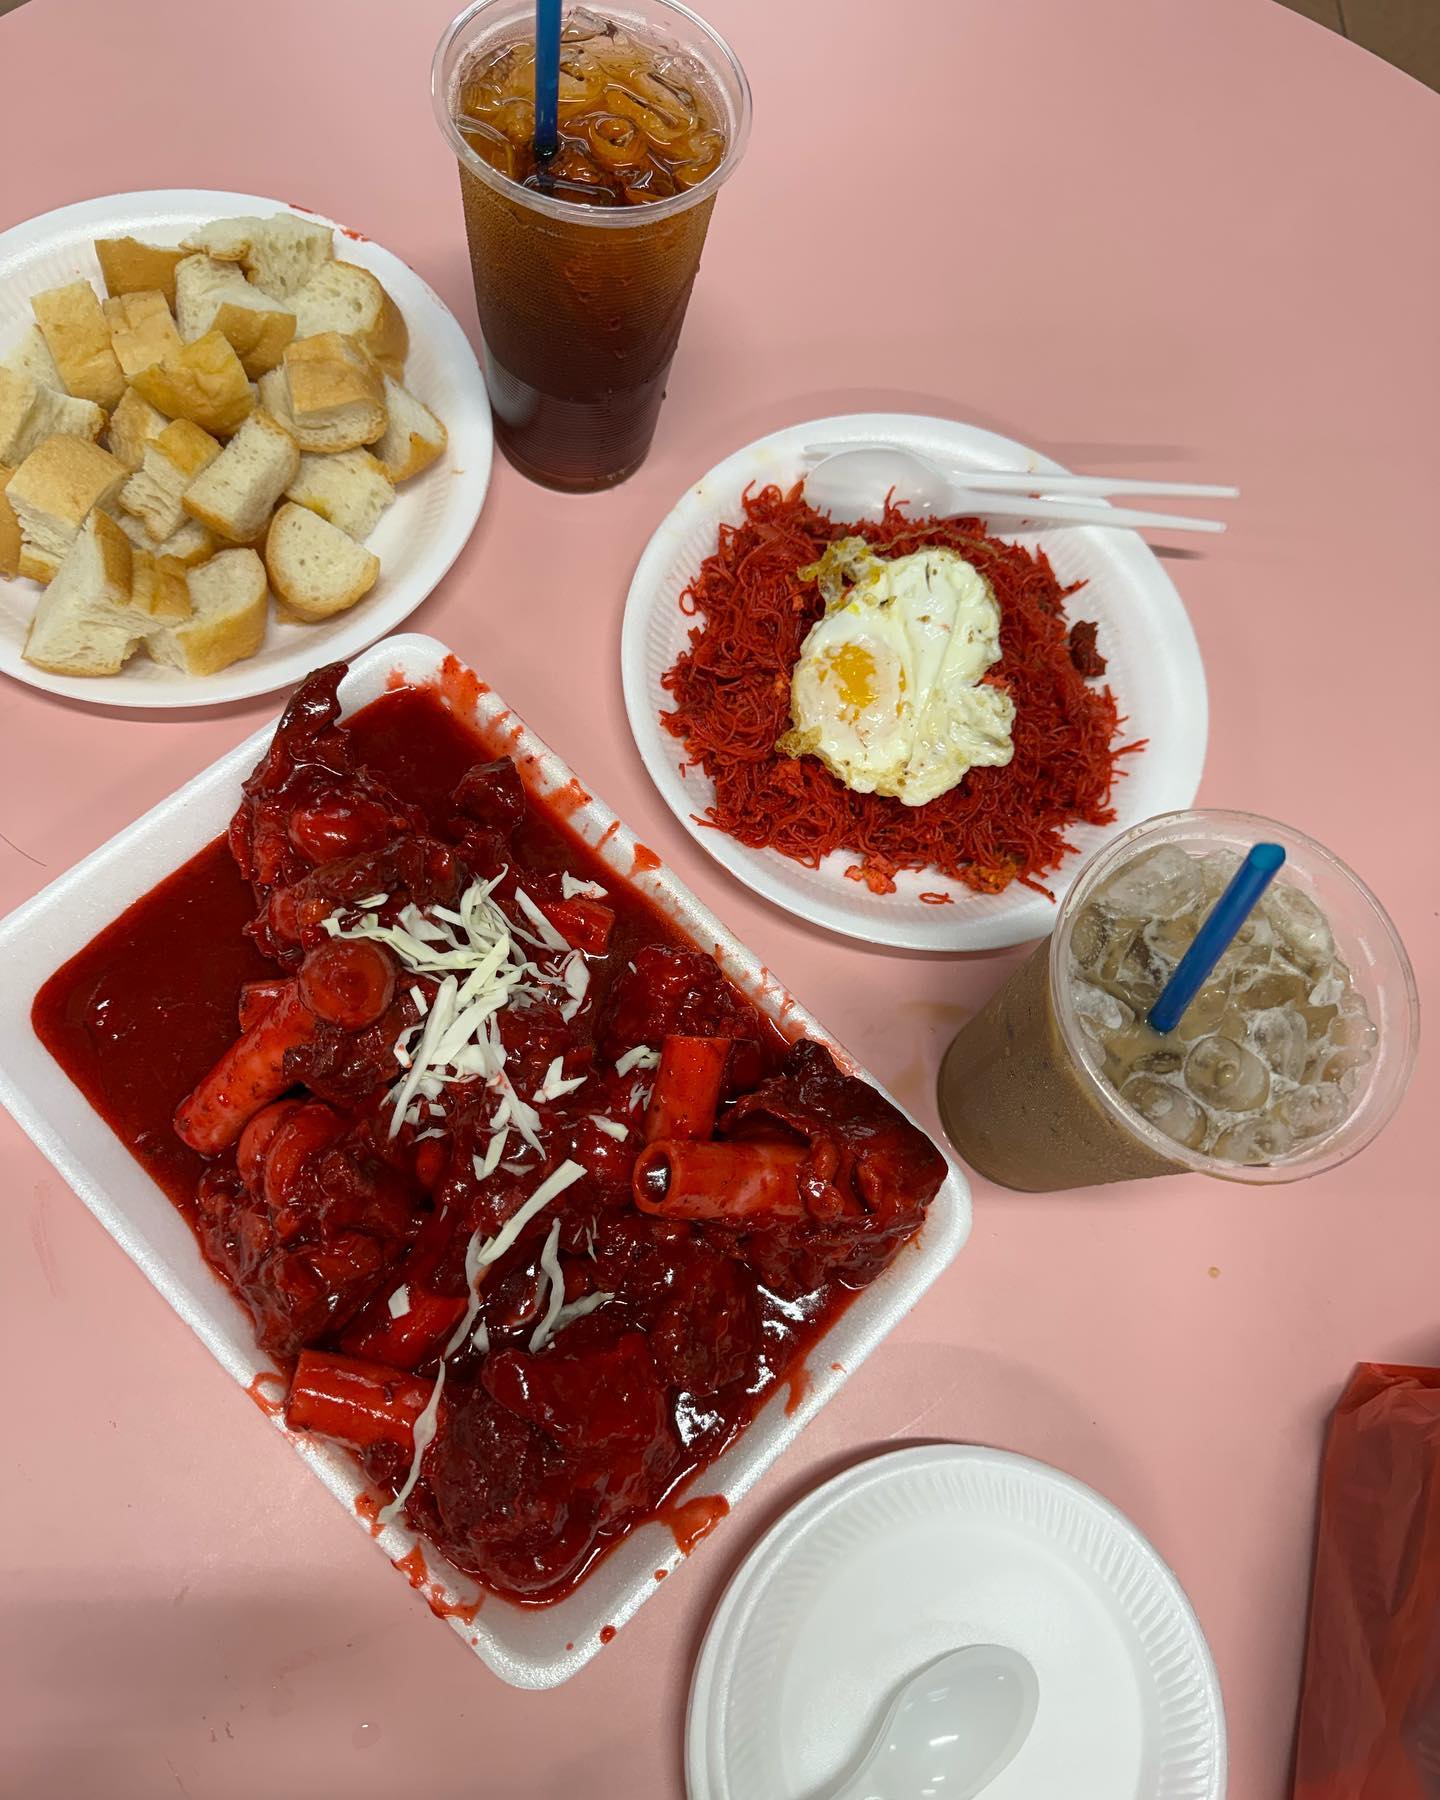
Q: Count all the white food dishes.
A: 4